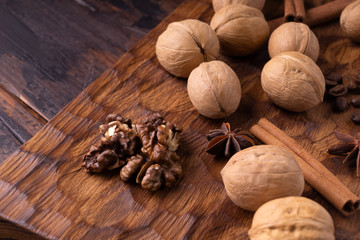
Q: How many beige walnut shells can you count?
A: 9